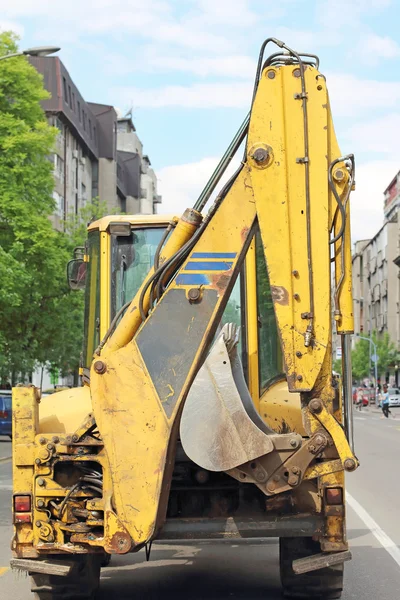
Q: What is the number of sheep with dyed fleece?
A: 0